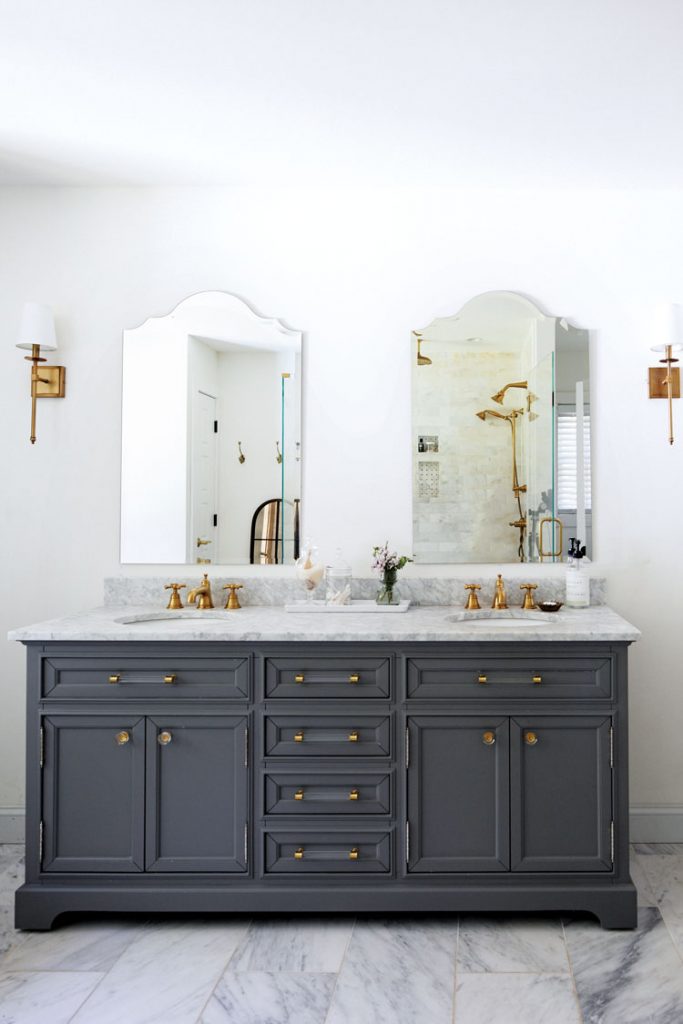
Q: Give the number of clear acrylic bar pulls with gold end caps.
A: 6